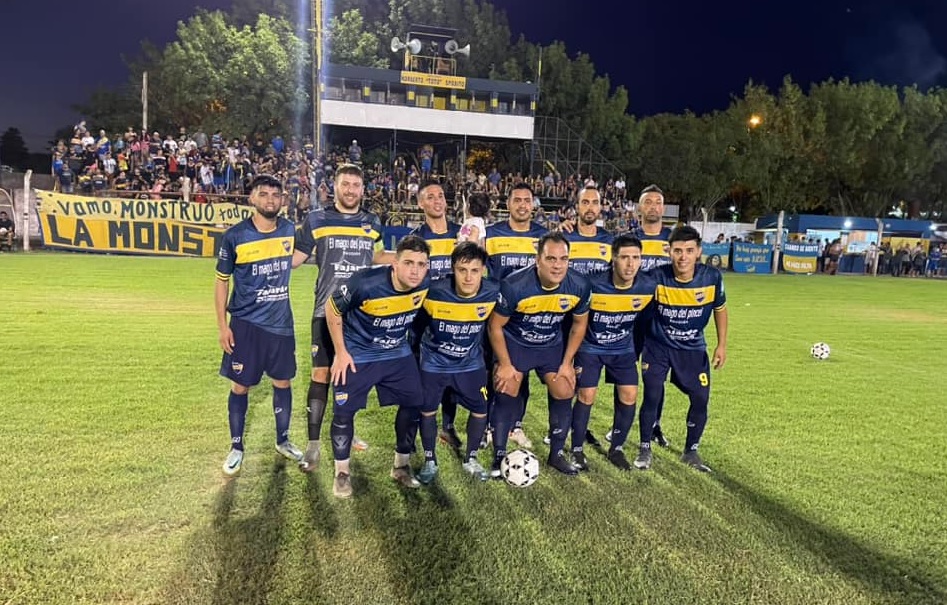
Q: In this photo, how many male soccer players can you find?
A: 11